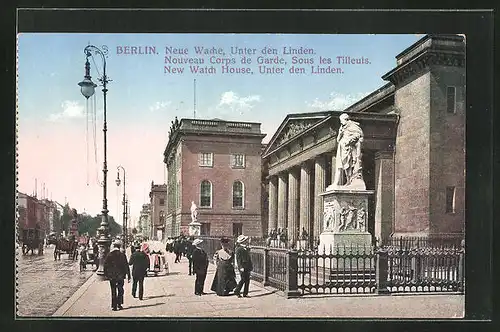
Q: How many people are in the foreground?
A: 5